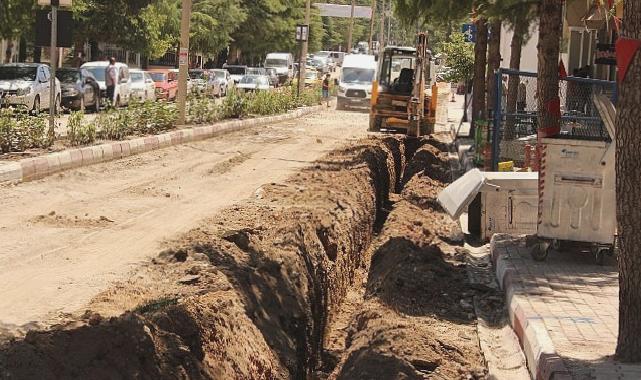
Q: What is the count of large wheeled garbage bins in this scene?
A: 2